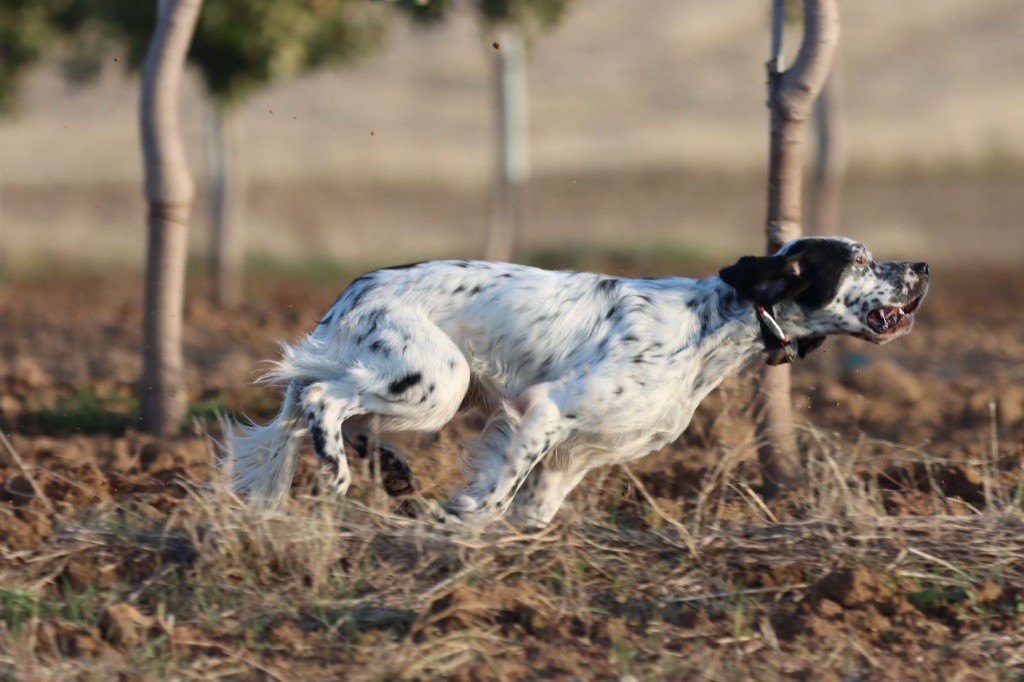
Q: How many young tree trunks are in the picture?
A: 5